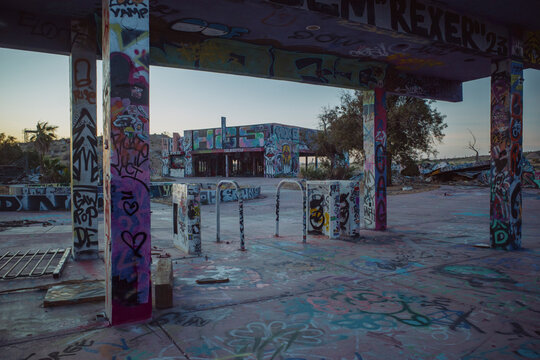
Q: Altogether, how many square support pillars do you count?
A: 4